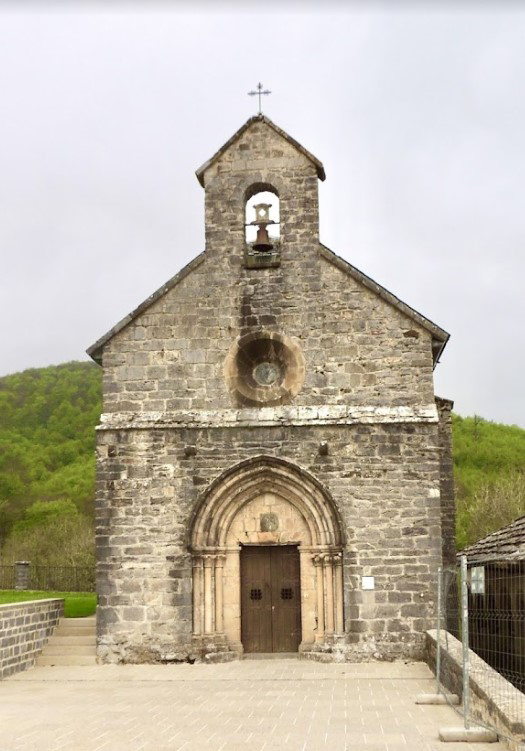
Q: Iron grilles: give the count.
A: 2